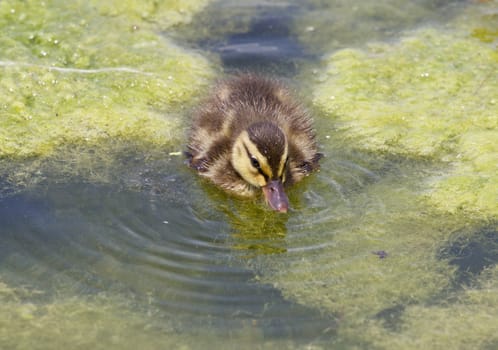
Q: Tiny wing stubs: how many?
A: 2